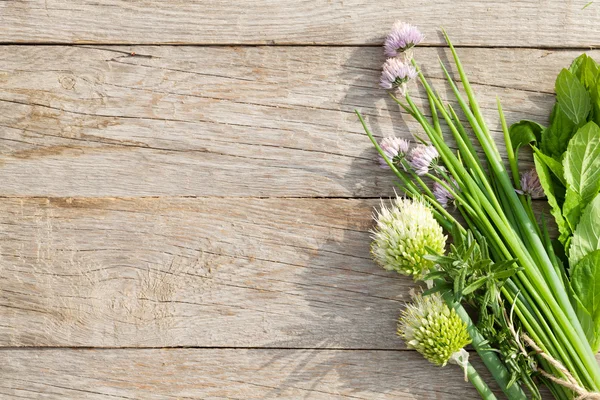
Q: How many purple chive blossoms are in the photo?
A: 6